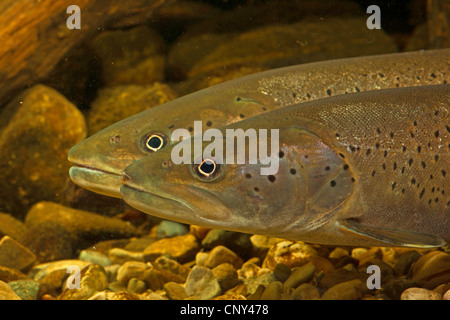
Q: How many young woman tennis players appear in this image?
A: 0